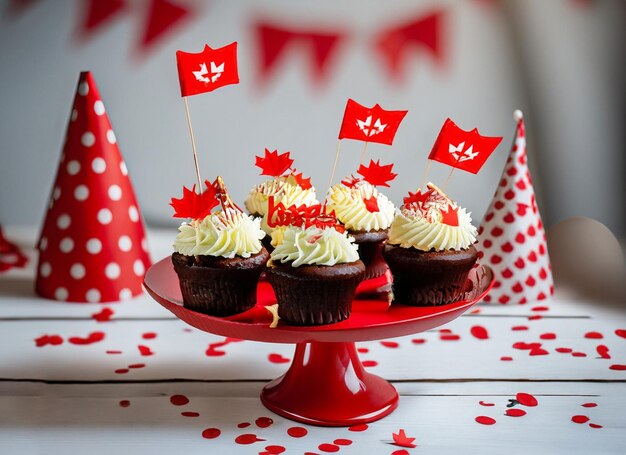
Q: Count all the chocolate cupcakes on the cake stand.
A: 5